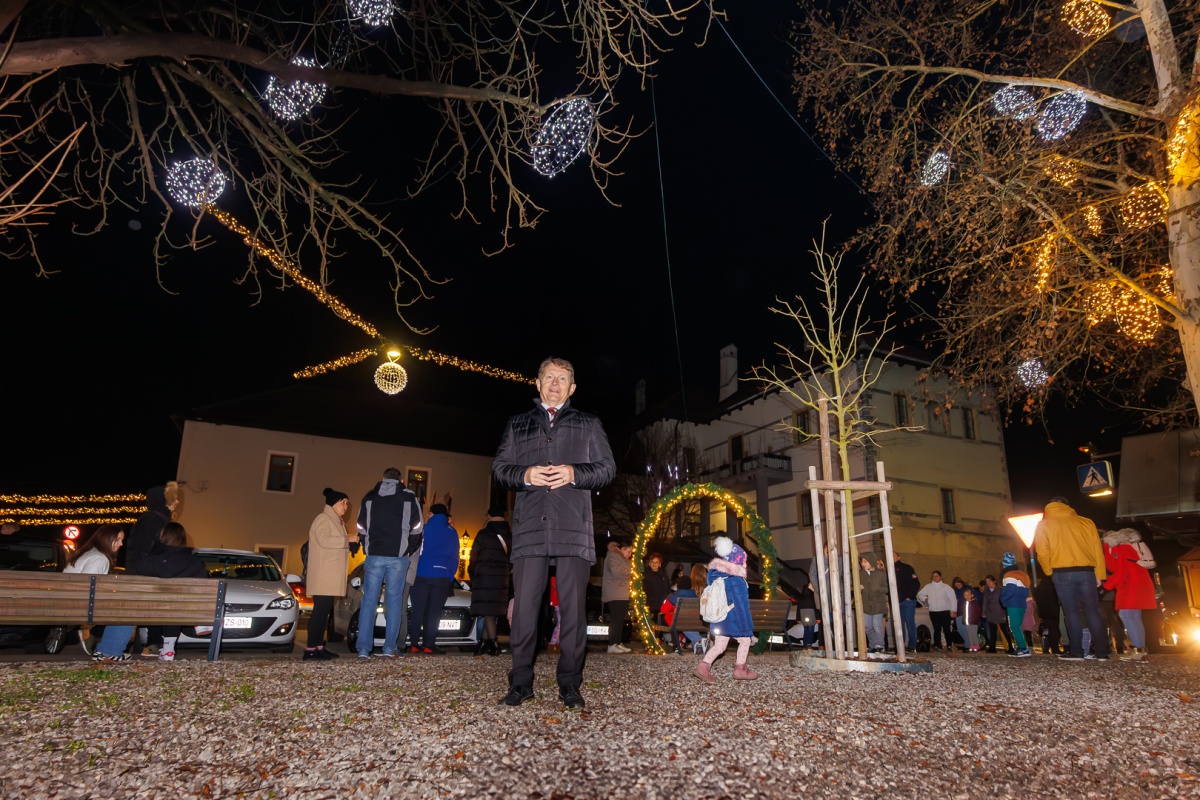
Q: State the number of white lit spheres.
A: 8